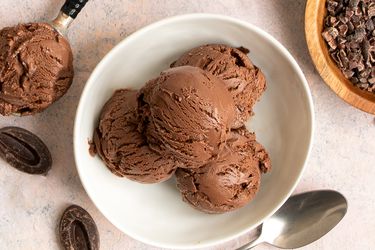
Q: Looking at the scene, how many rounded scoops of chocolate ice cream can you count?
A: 5